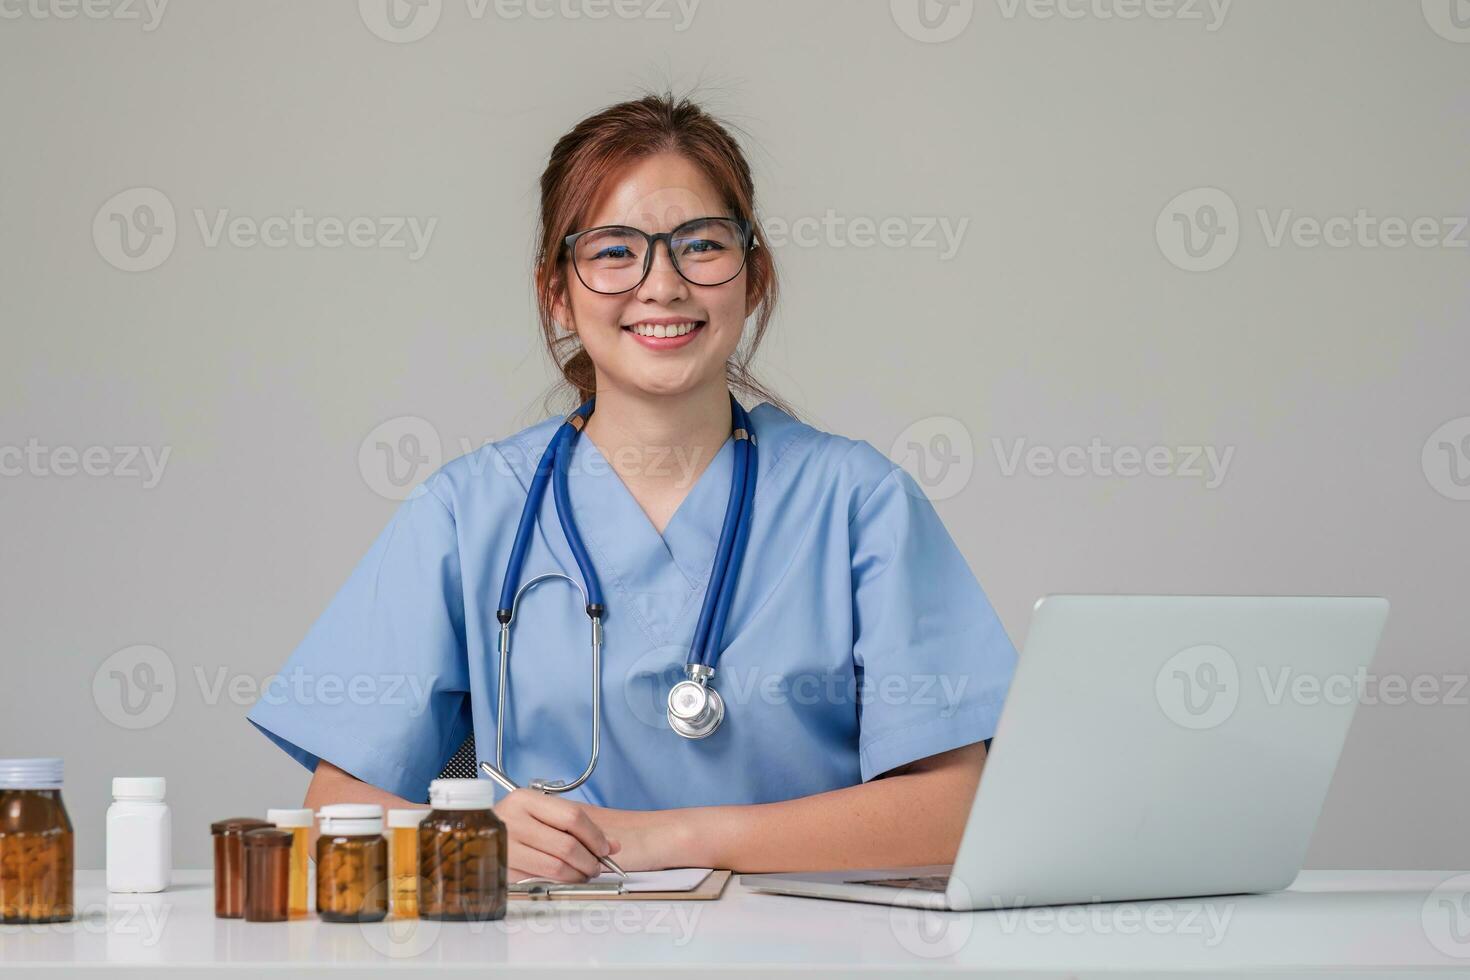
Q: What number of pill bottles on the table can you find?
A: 8